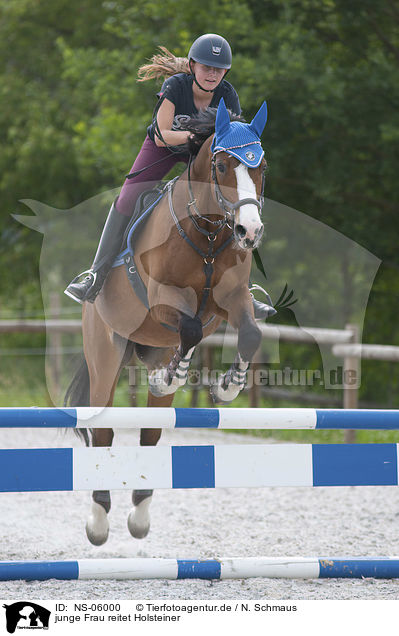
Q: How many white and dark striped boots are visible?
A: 2